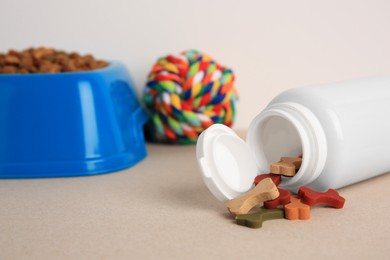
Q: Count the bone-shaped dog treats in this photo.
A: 7